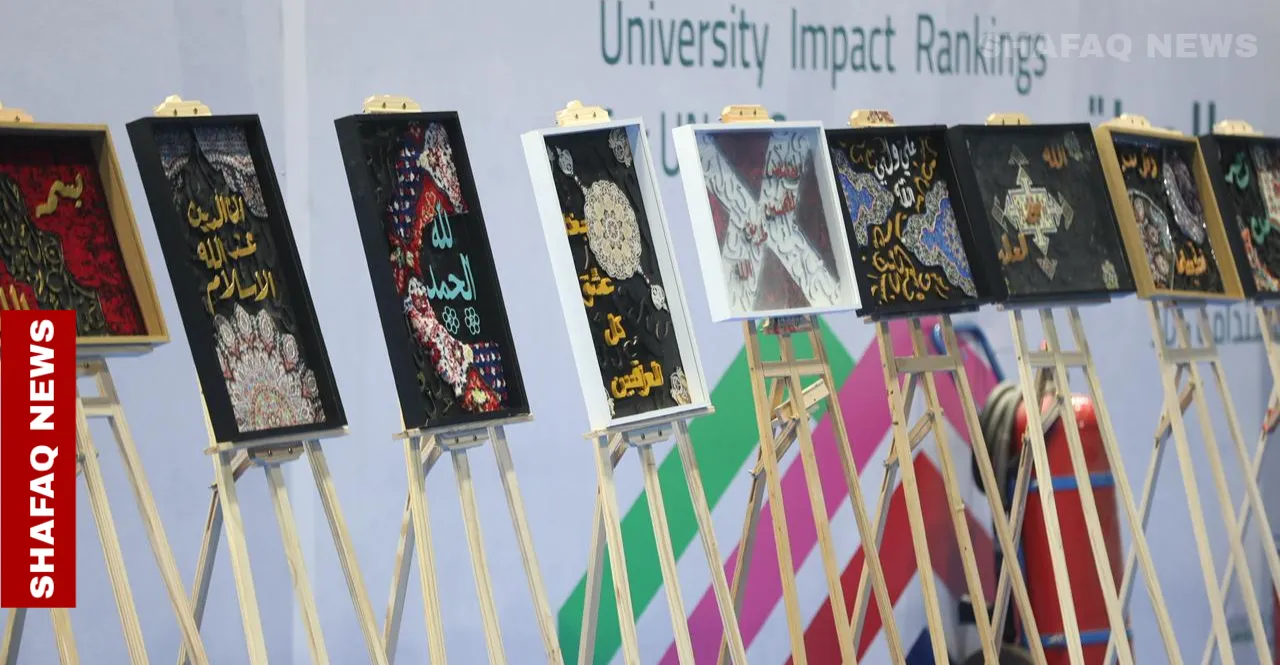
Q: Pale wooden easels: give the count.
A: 9